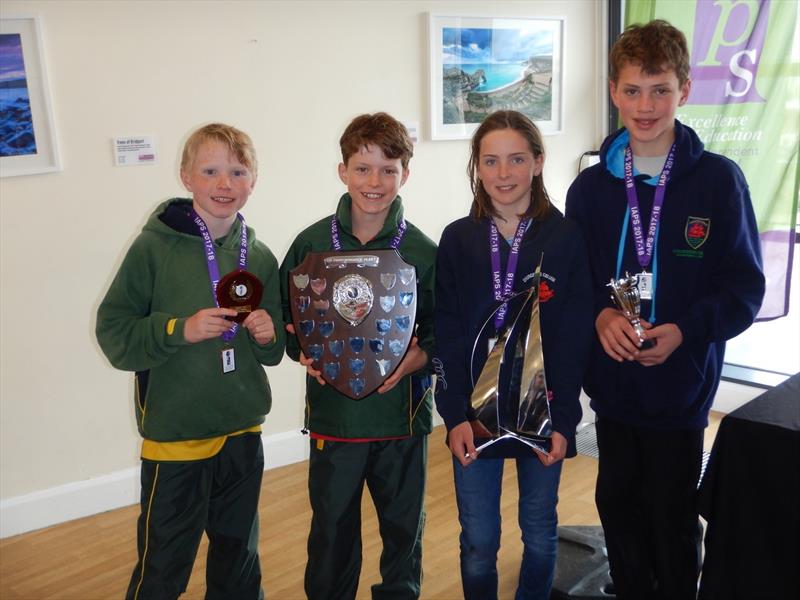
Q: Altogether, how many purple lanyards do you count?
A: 4